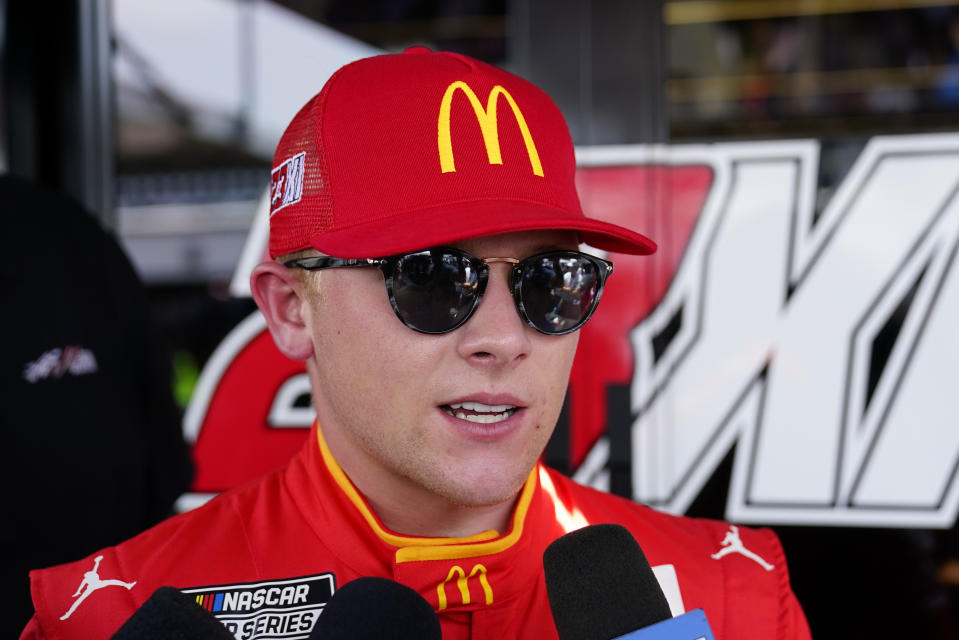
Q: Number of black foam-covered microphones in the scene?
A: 3